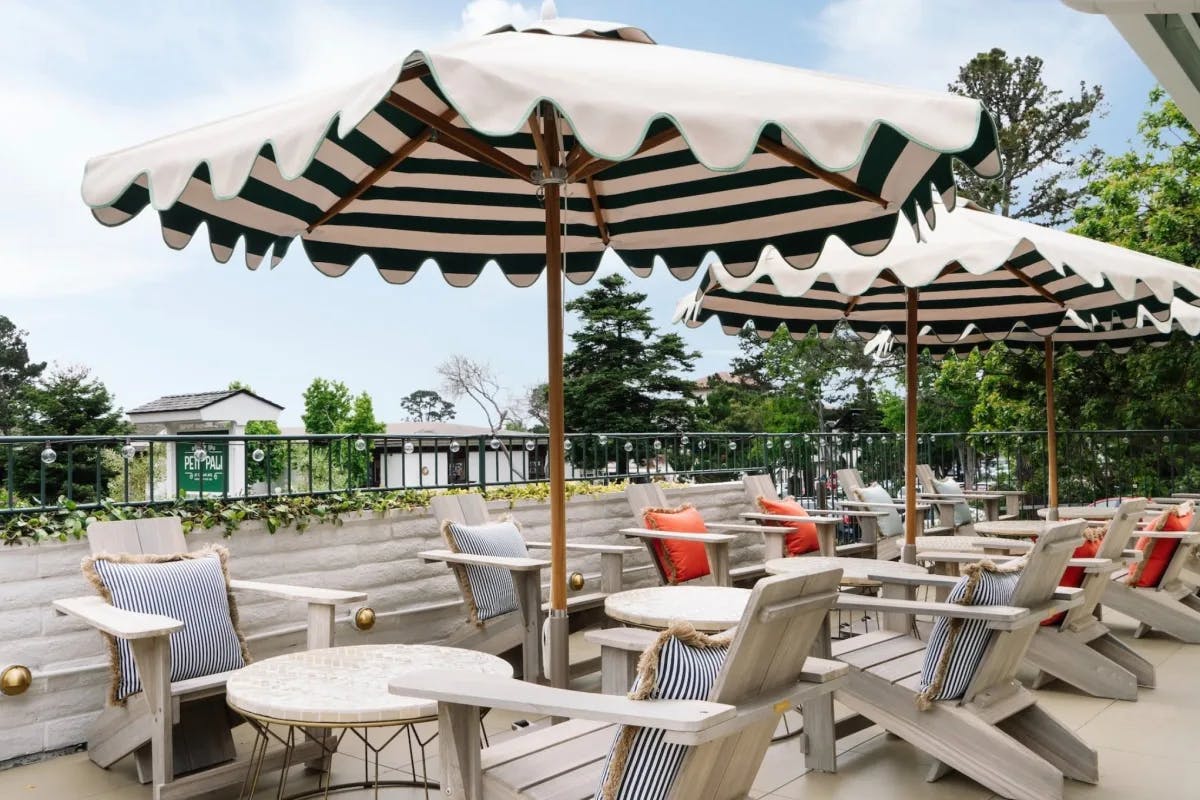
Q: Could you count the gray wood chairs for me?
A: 10